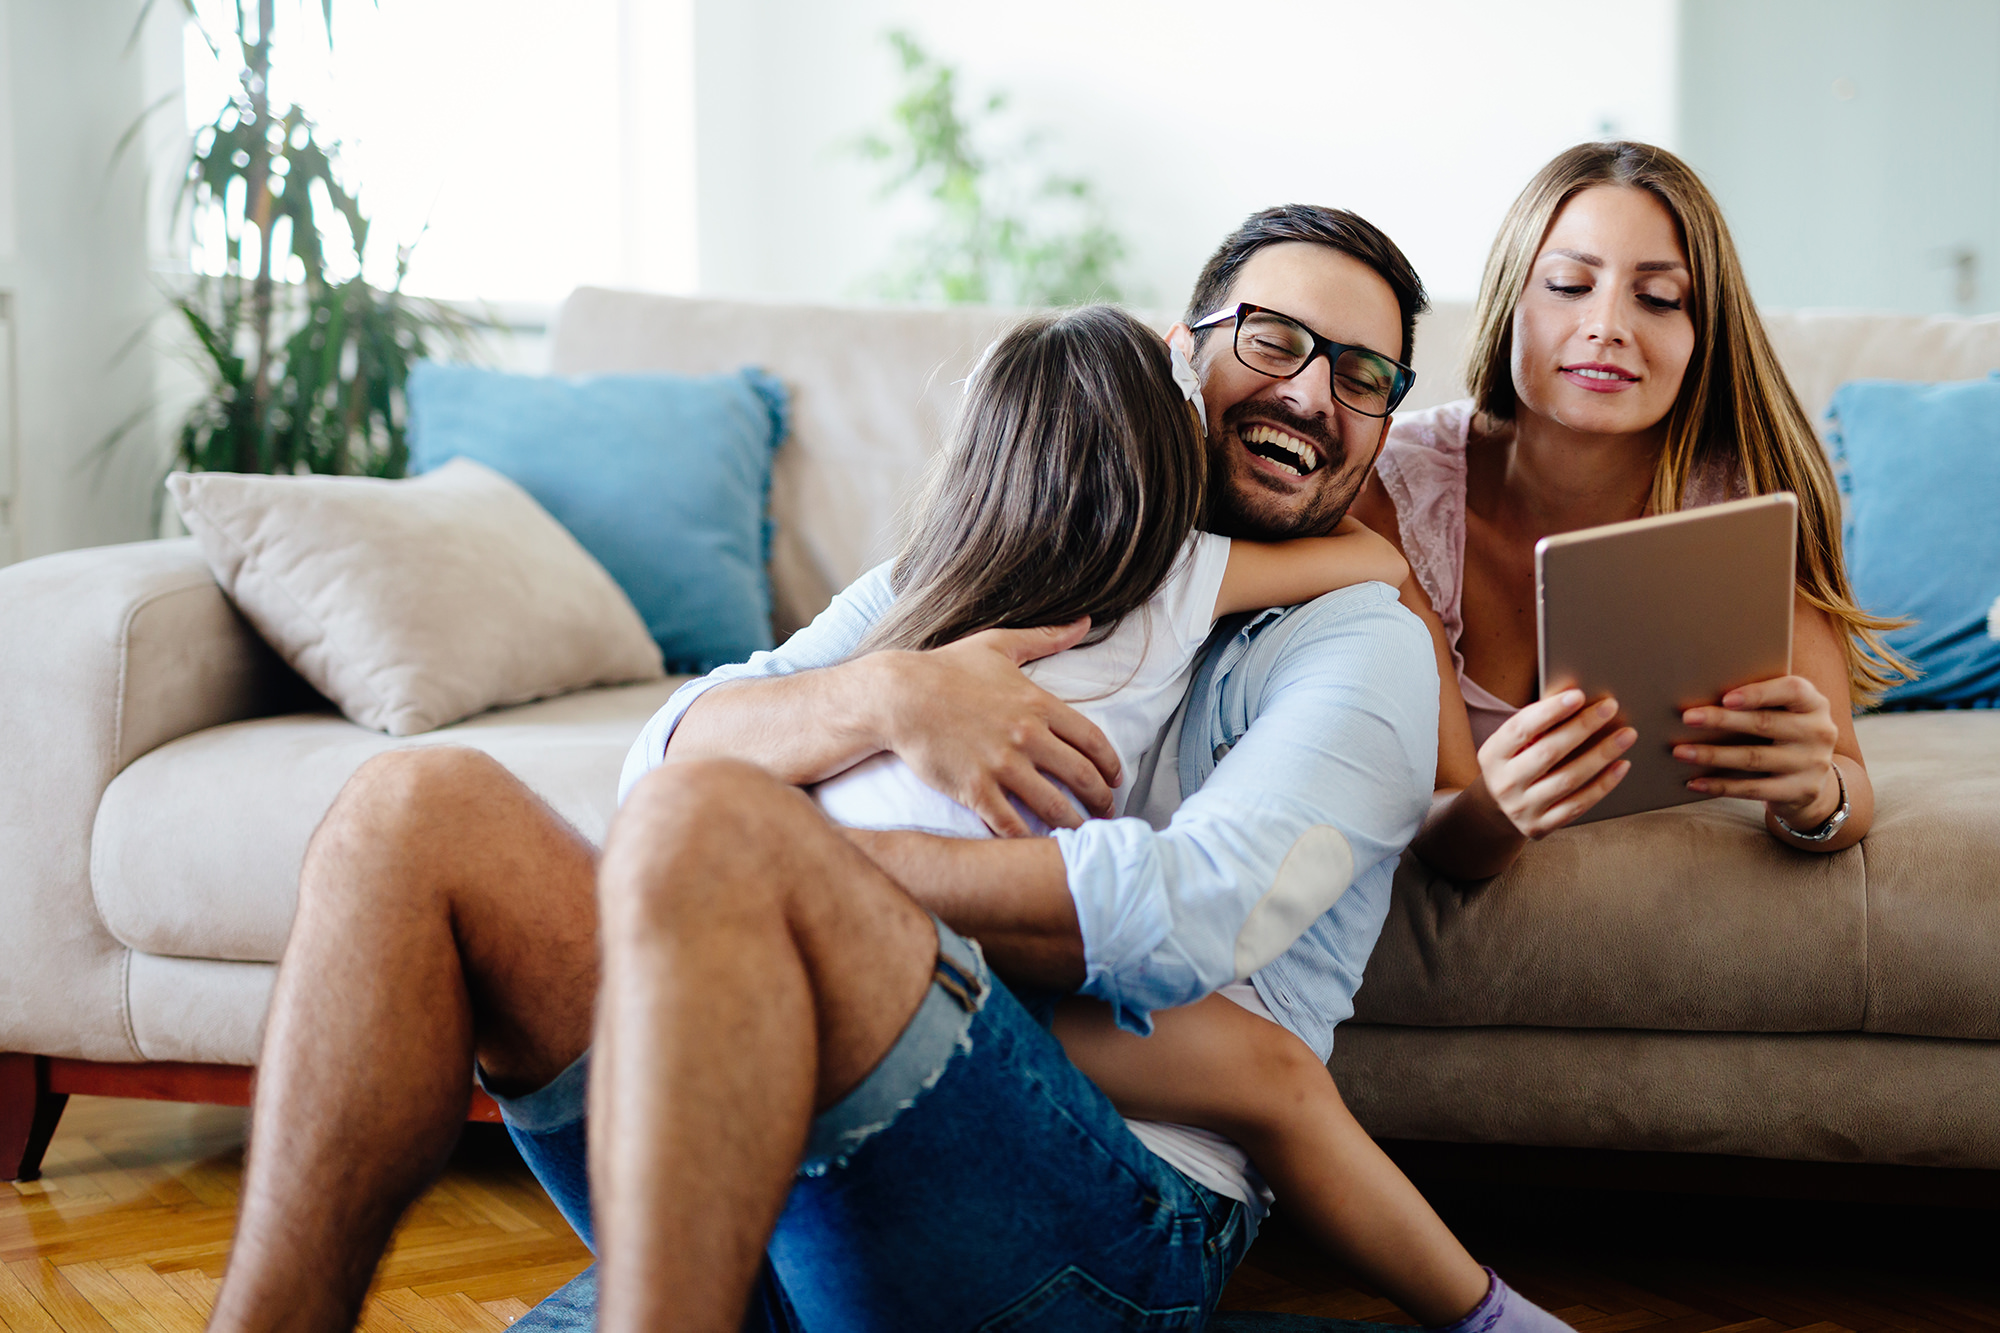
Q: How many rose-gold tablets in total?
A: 1